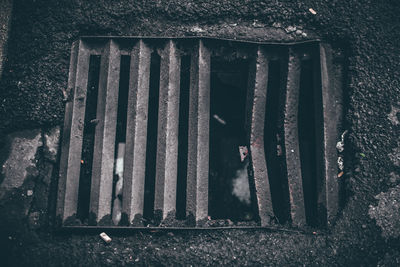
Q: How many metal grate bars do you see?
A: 8